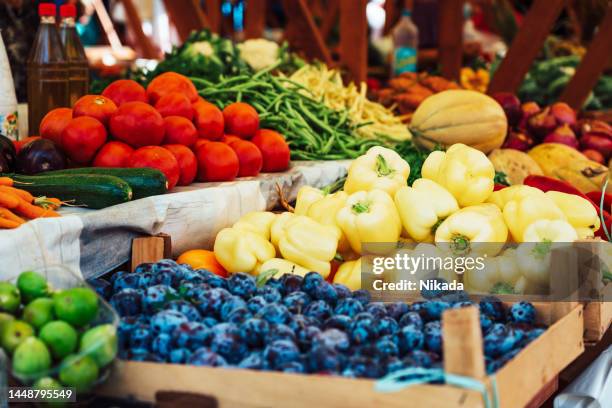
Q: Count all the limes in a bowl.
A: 11